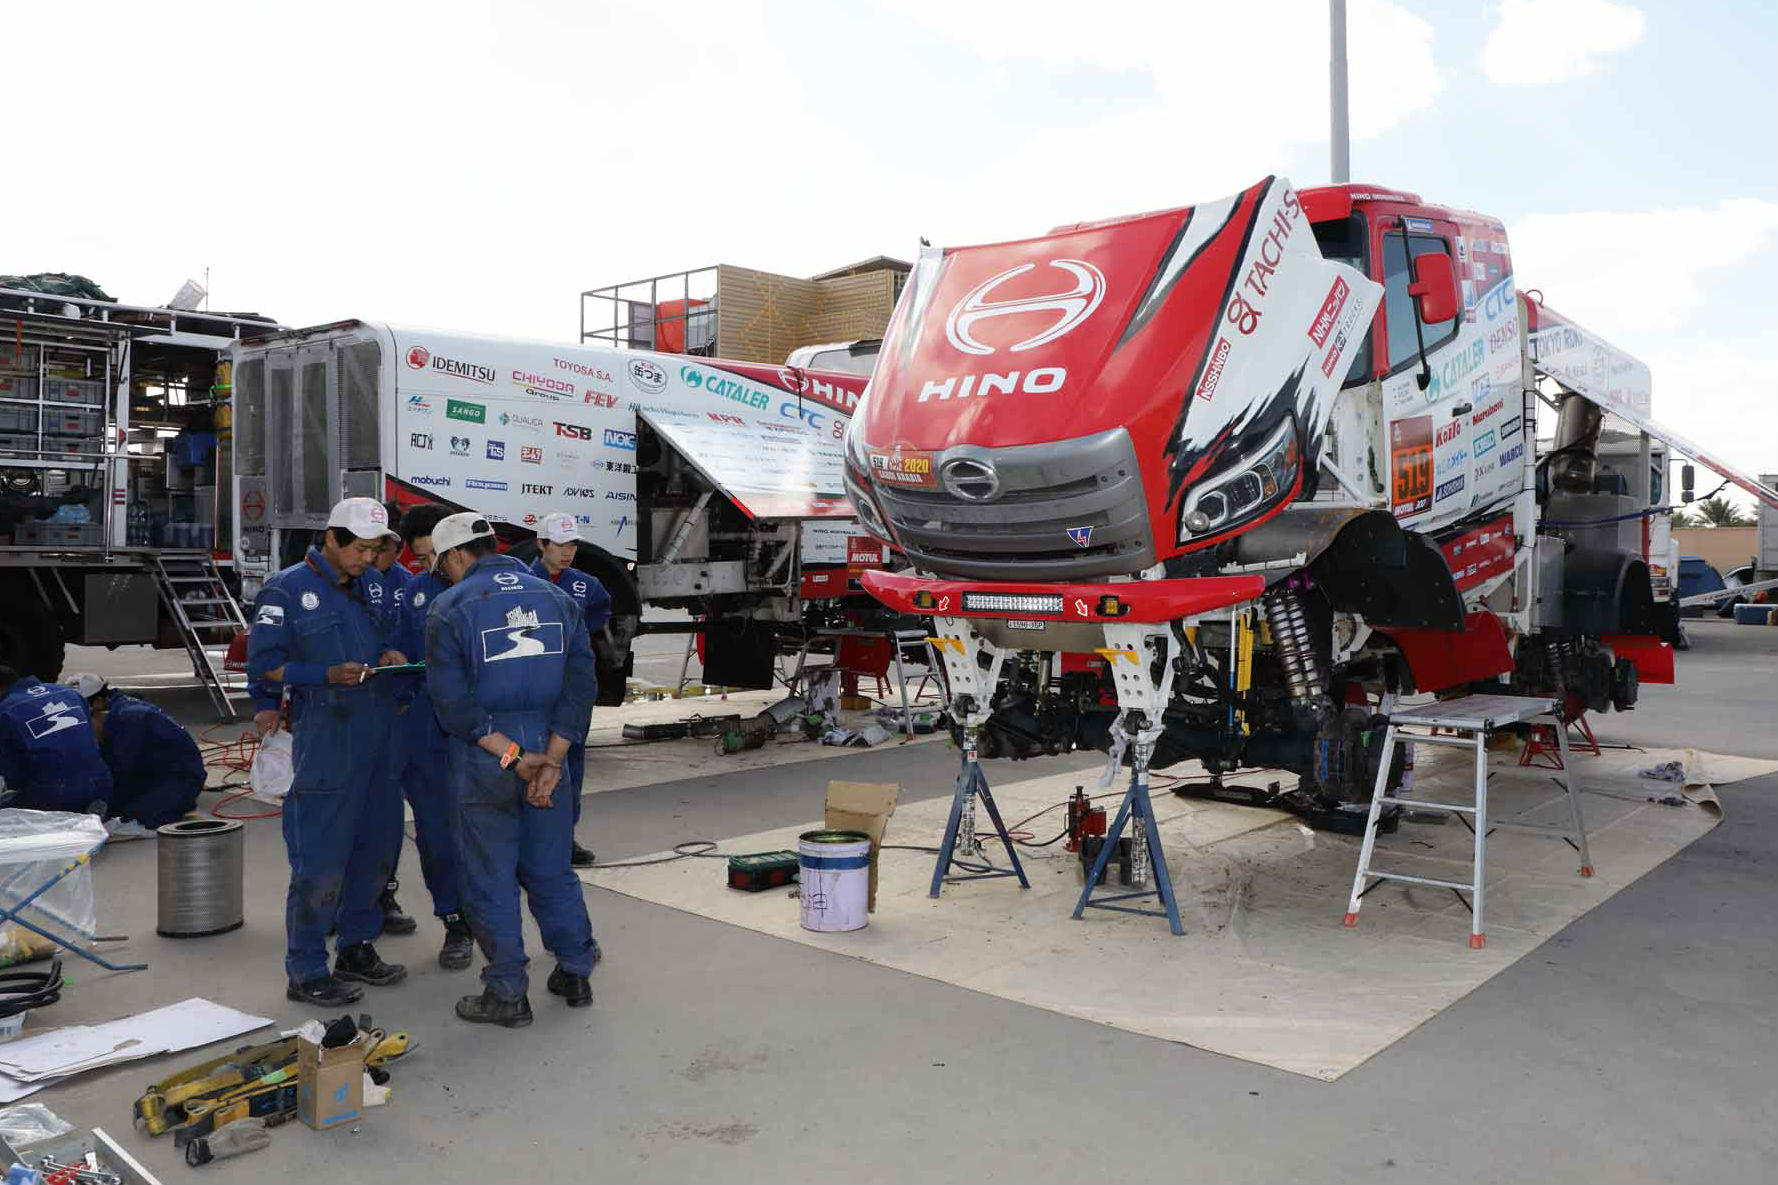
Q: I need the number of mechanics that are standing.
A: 5